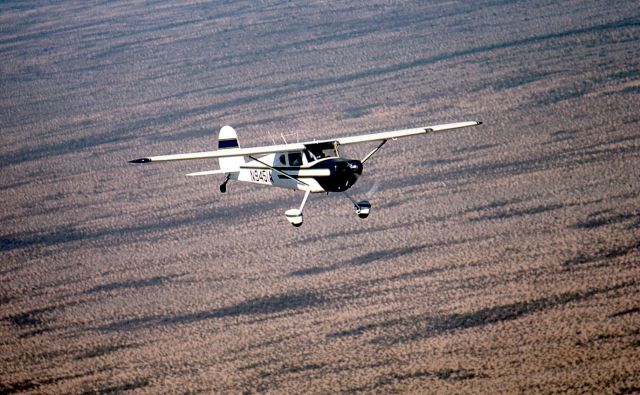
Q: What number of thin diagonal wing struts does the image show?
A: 2